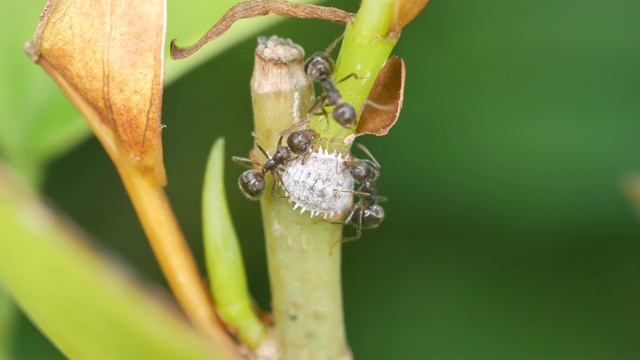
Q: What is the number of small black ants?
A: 3